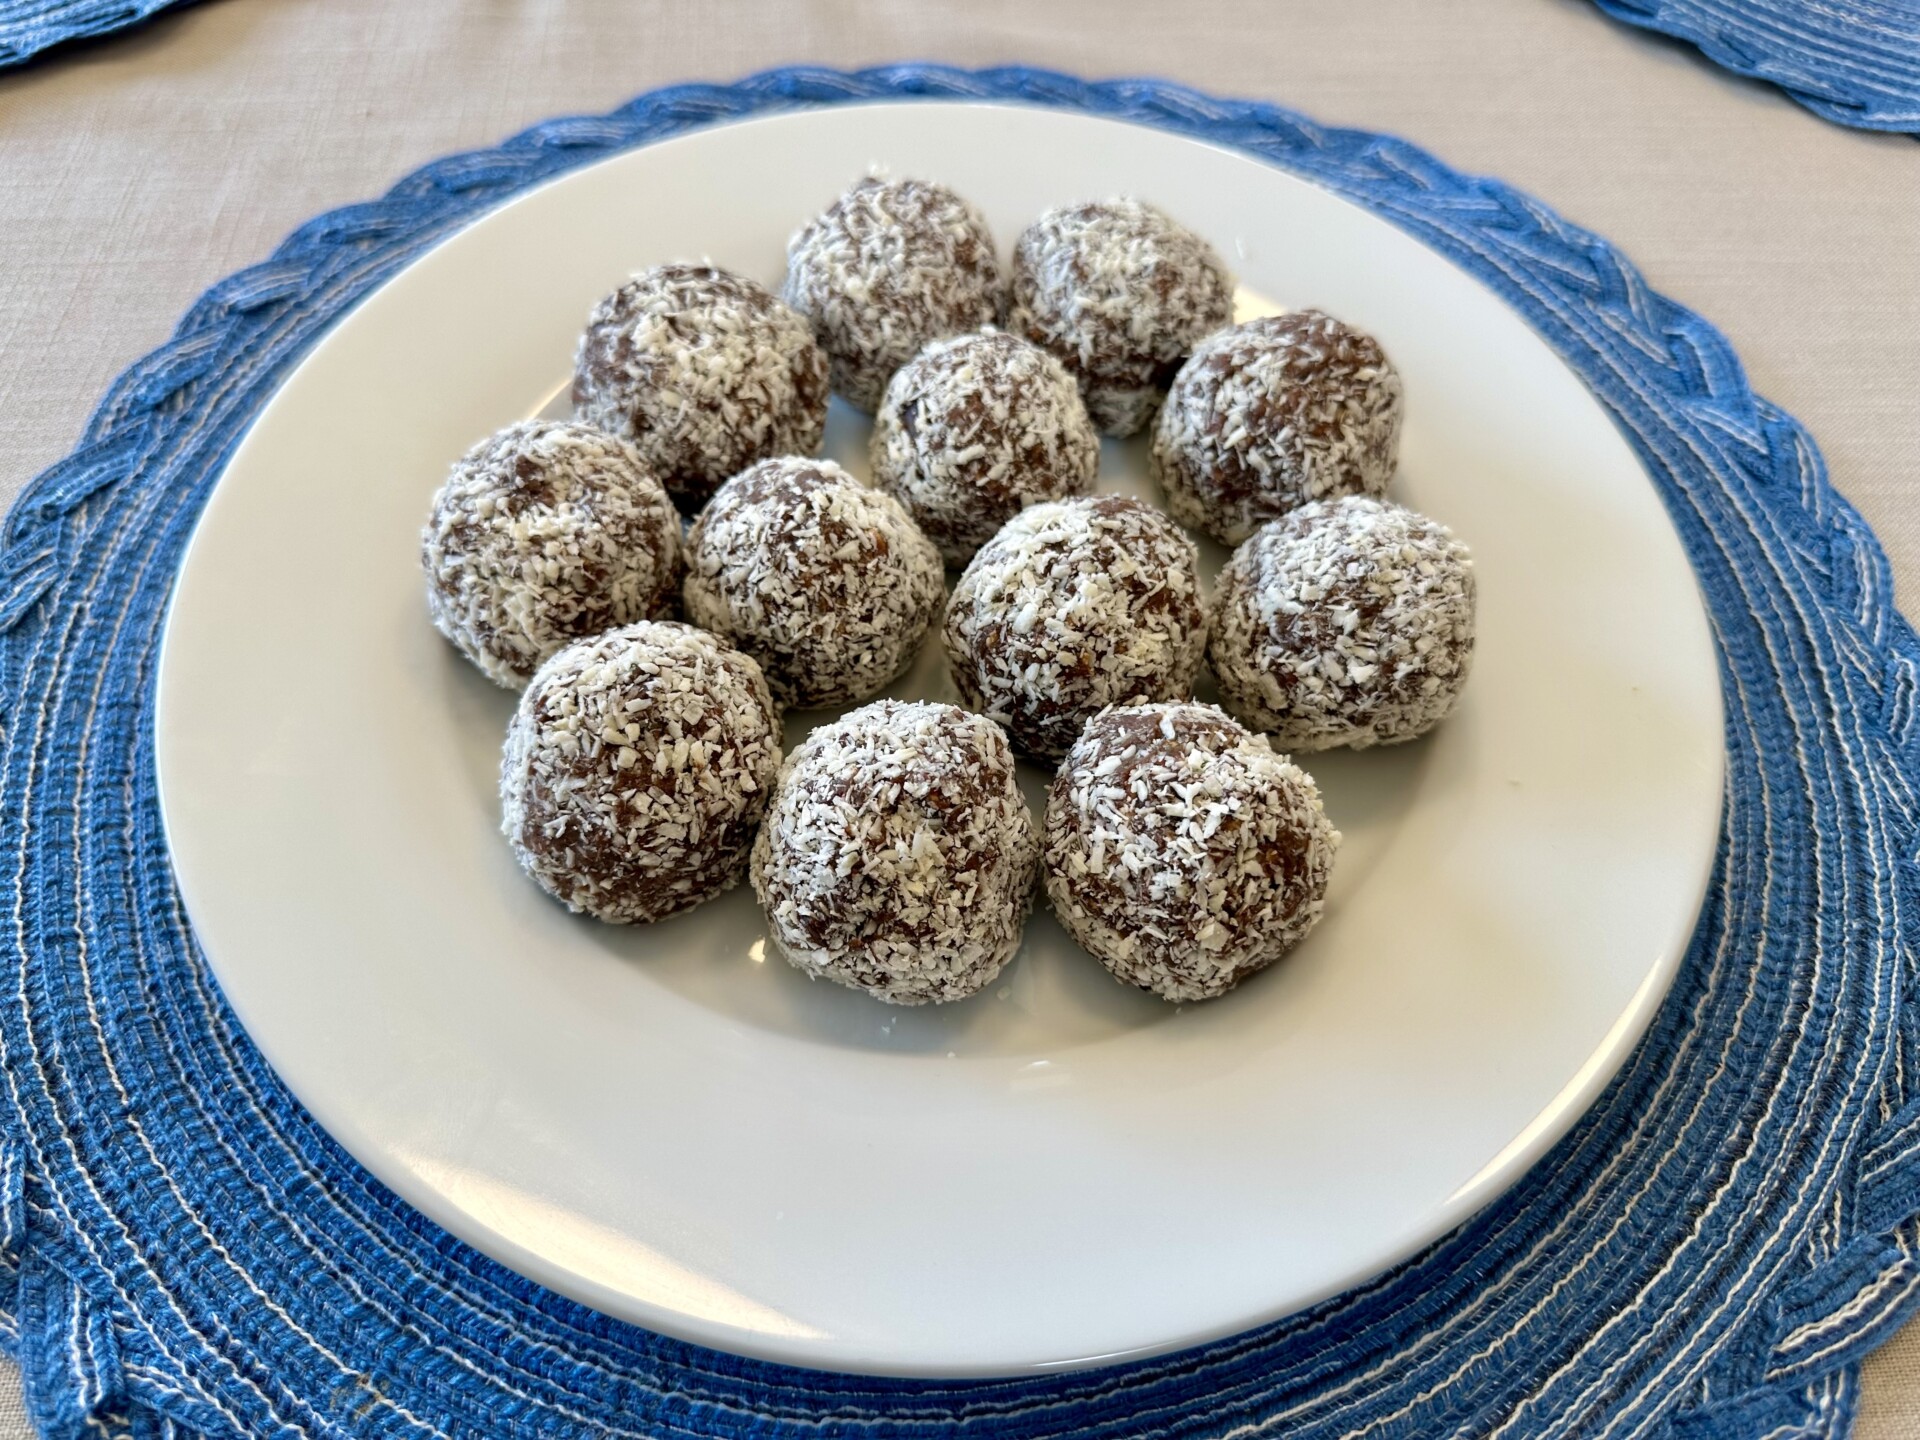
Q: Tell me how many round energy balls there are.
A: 12